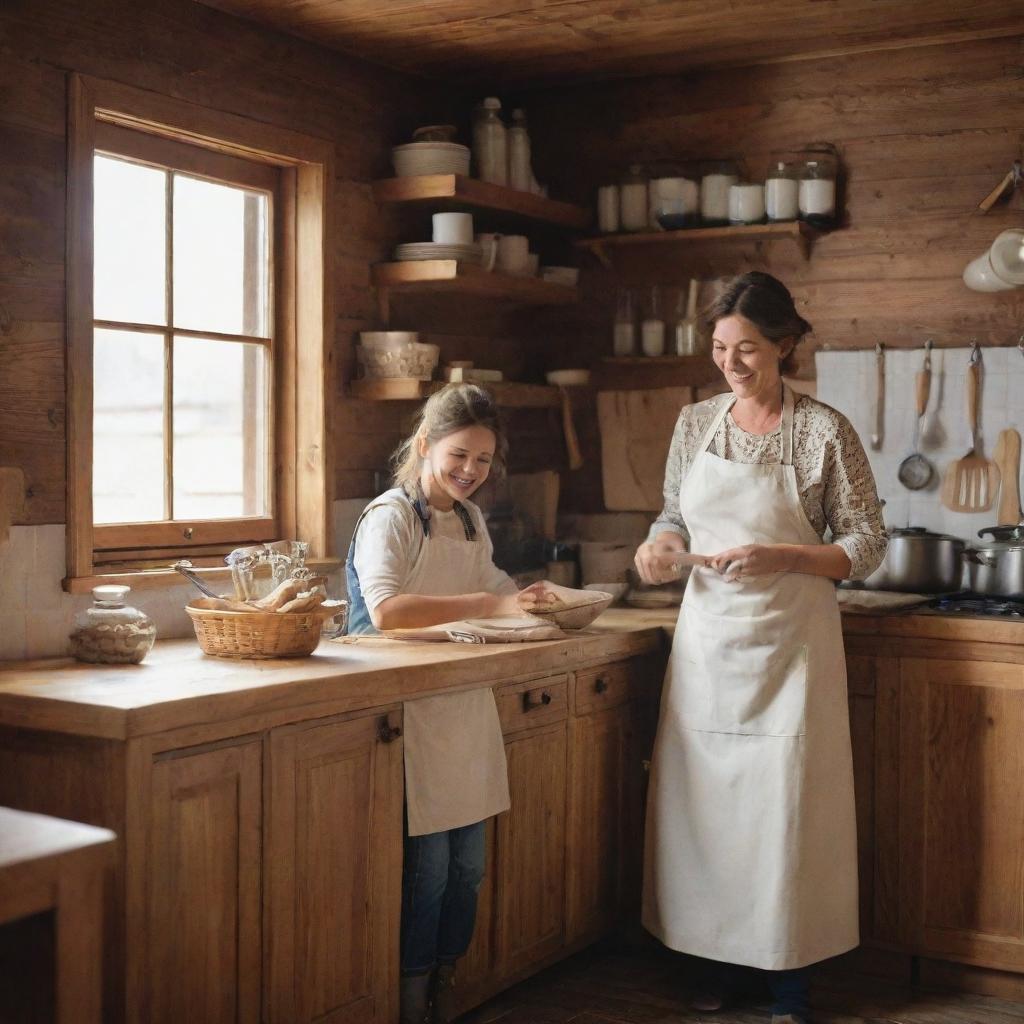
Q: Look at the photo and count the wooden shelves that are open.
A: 5